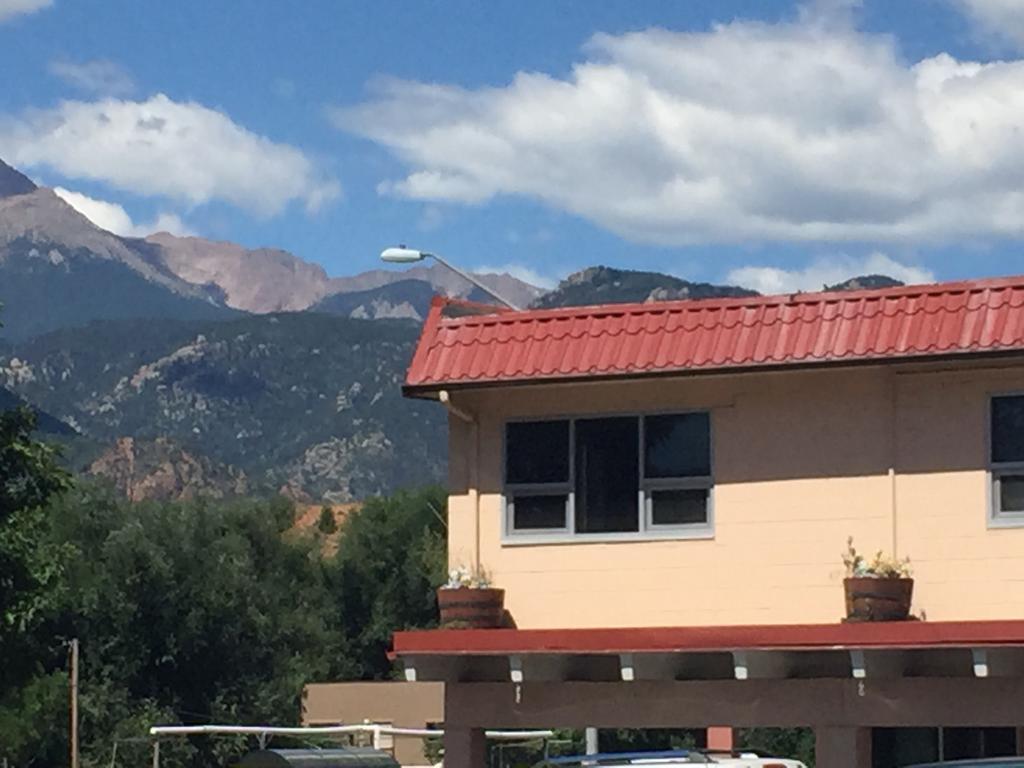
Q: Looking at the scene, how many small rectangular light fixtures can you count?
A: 6